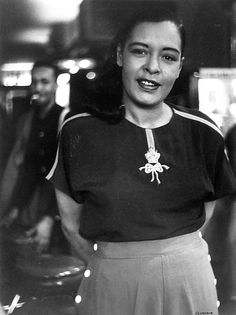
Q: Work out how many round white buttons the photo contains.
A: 7